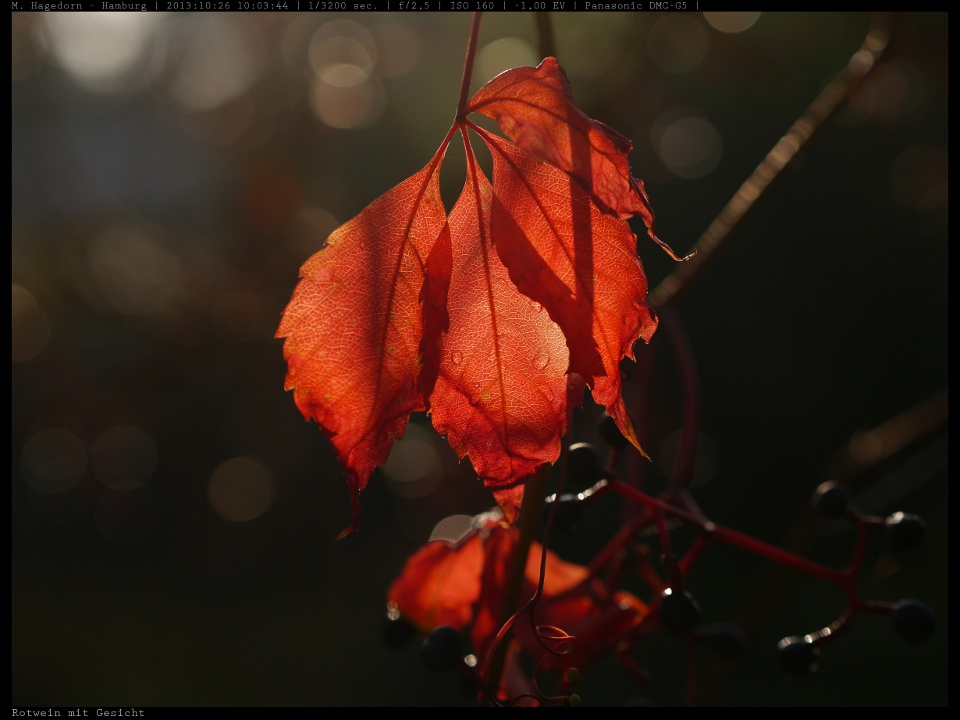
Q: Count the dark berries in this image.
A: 11